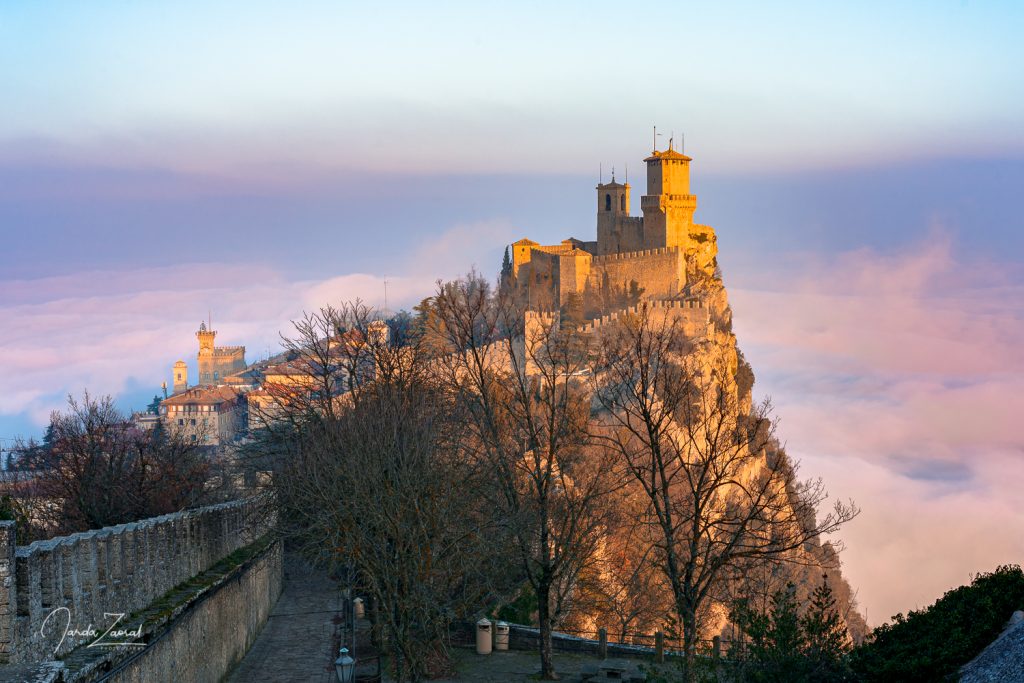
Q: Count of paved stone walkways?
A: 1